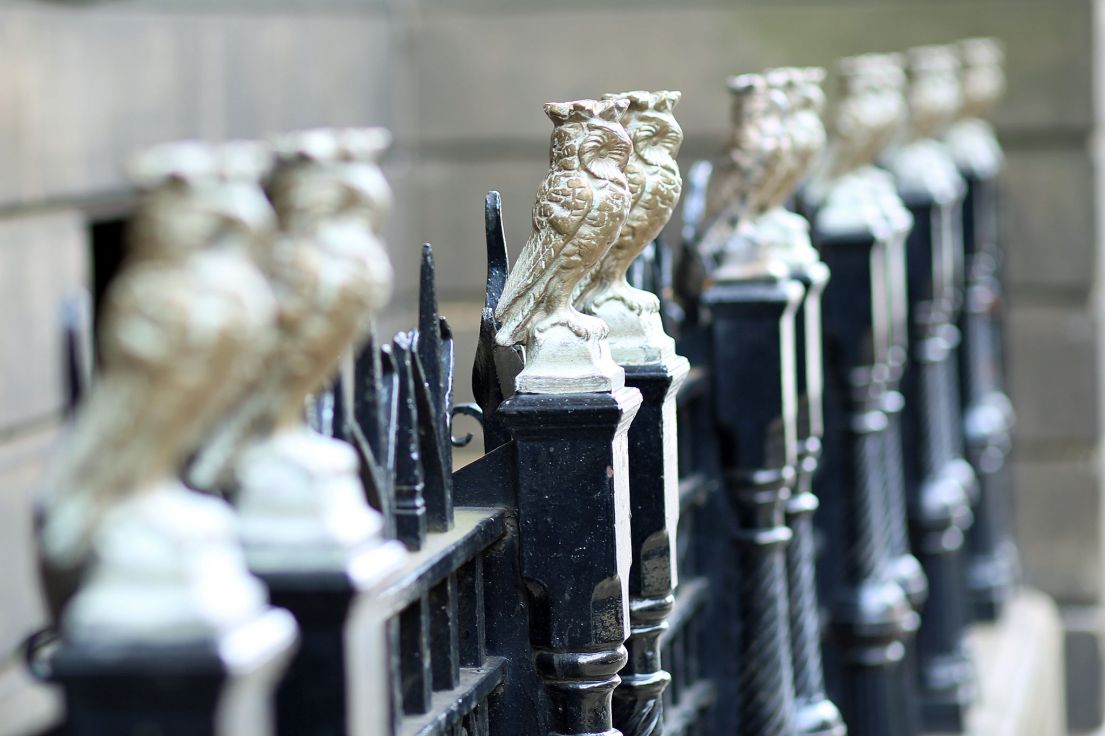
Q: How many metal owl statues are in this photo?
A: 9